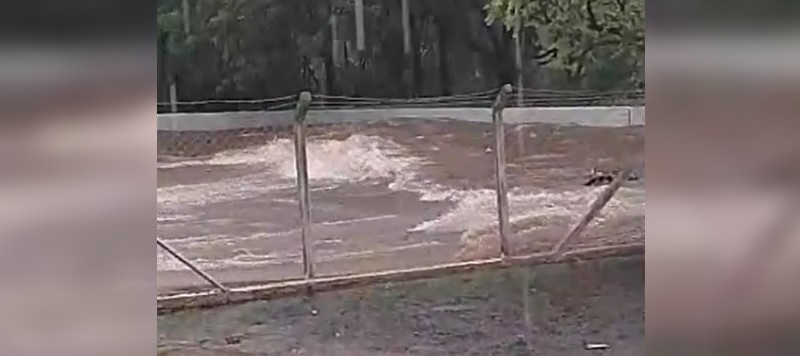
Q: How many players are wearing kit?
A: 0